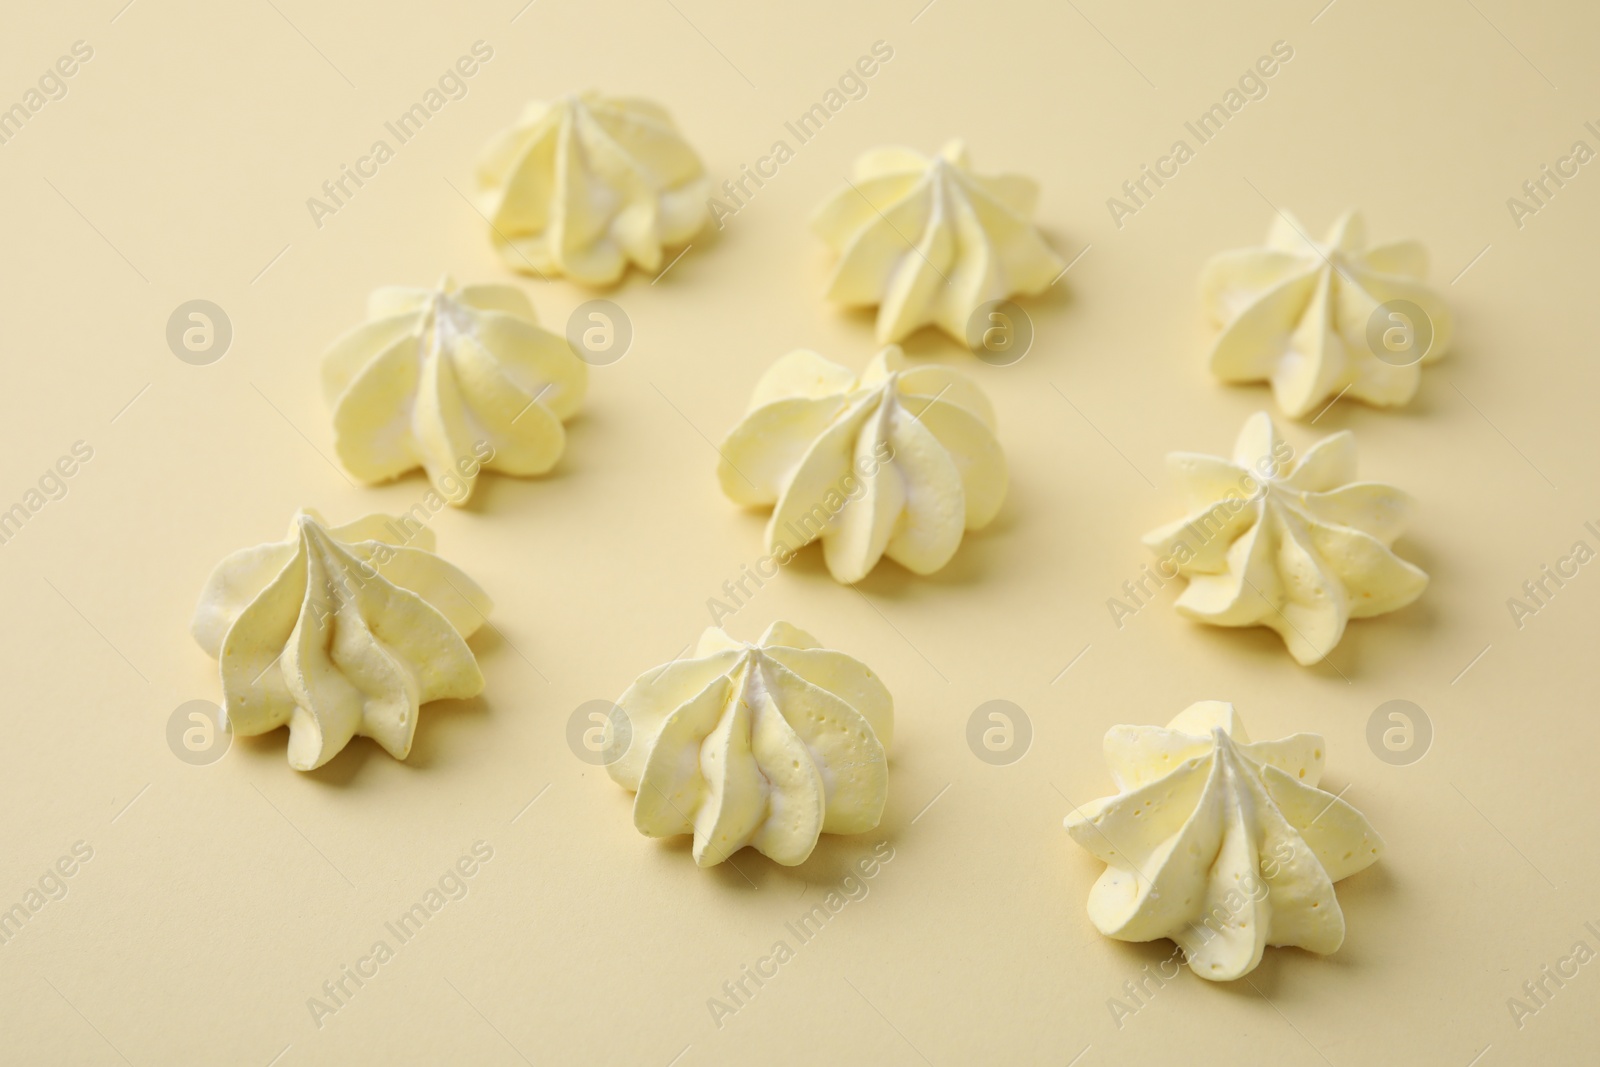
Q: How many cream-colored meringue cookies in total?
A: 9